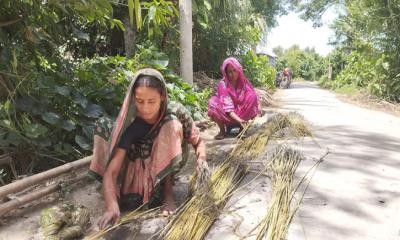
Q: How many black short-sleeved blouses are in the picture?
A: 1